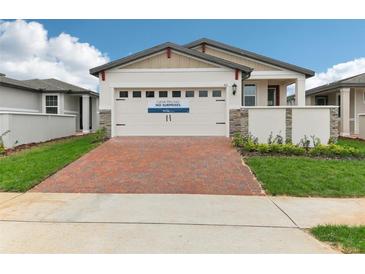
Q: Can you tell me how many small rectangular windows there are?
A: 8